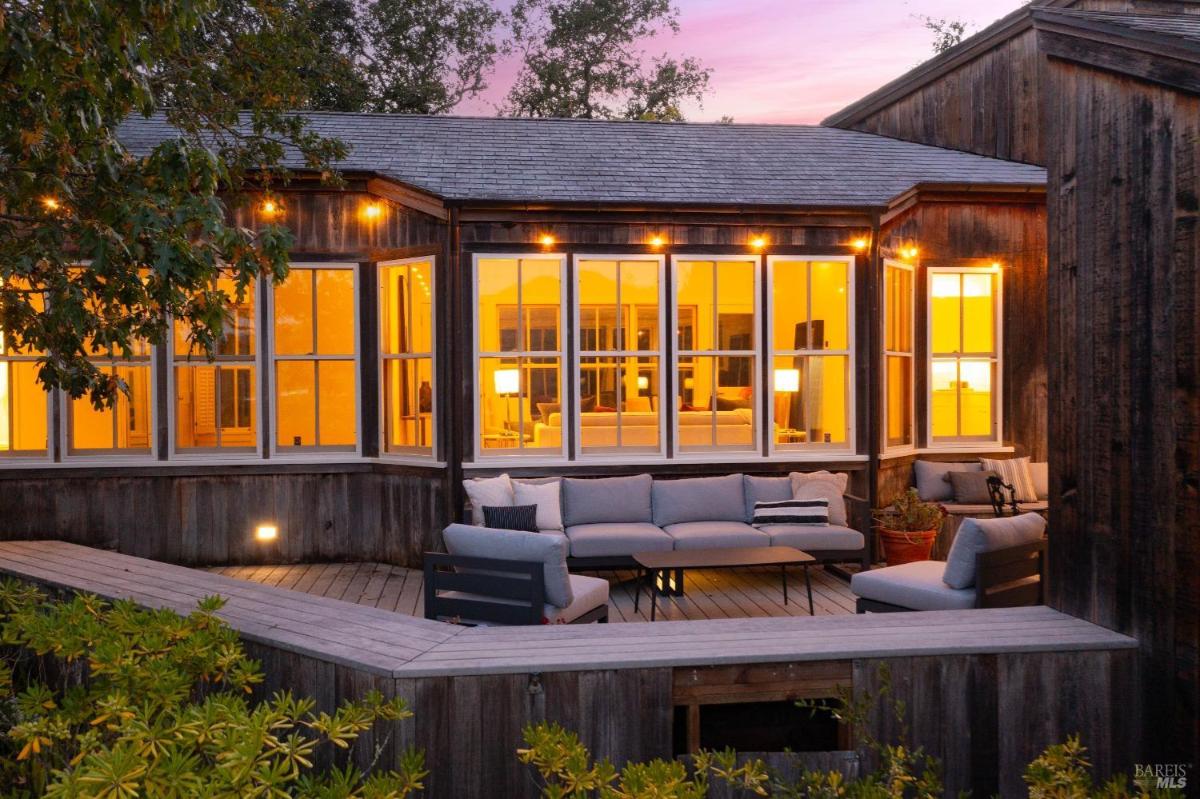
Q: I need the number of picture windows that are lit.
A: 11